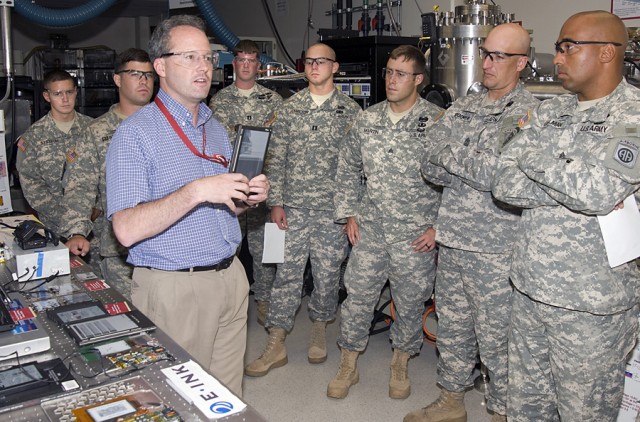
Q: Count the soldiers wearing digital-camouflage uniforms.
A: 7